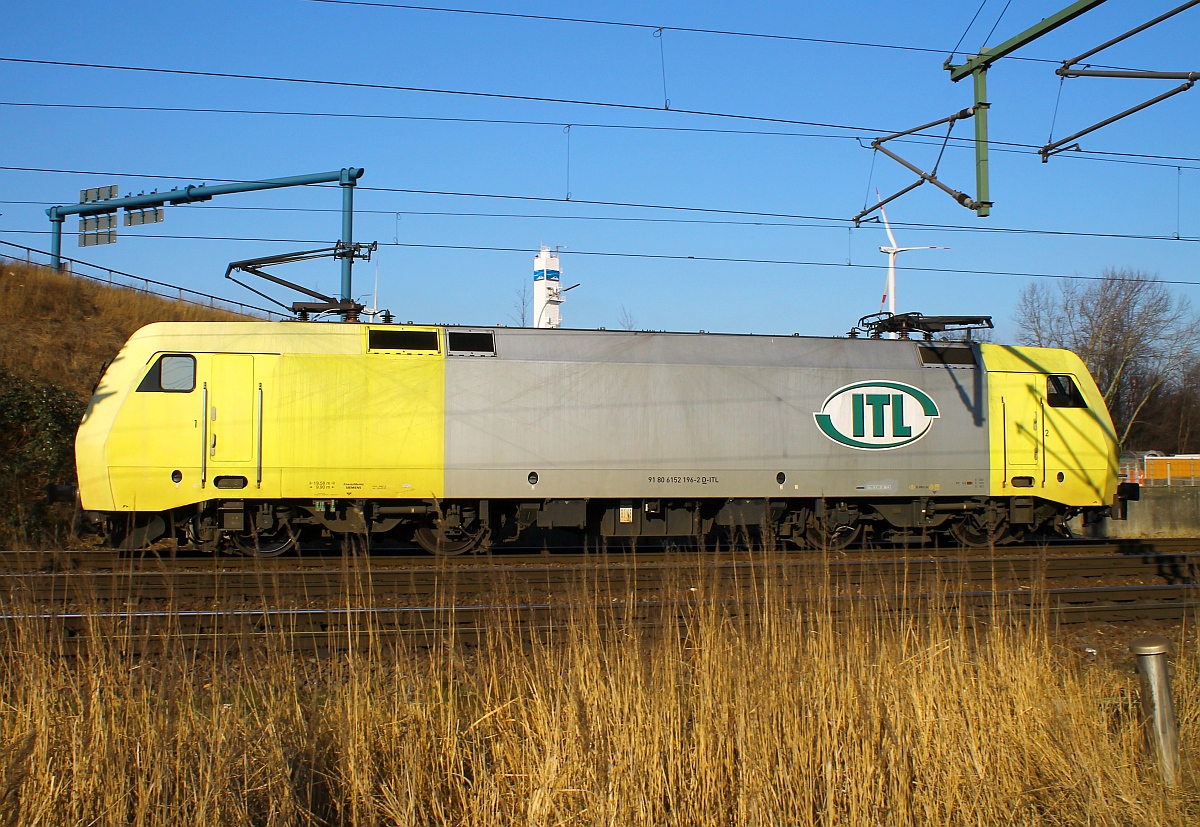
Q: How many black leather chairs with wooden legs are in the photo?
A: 0